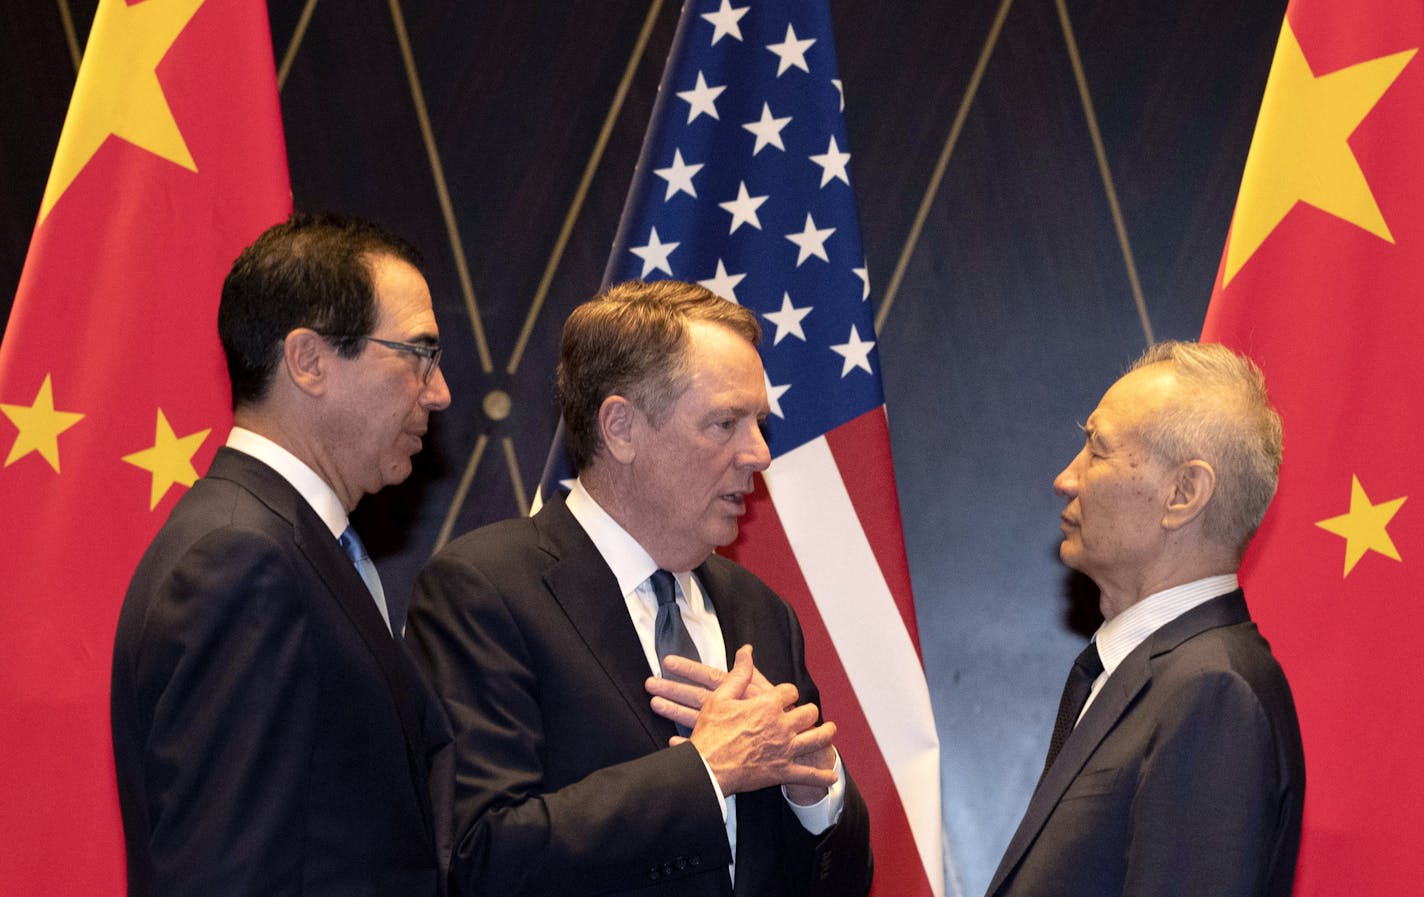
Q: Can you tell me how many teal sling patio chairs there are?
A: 0